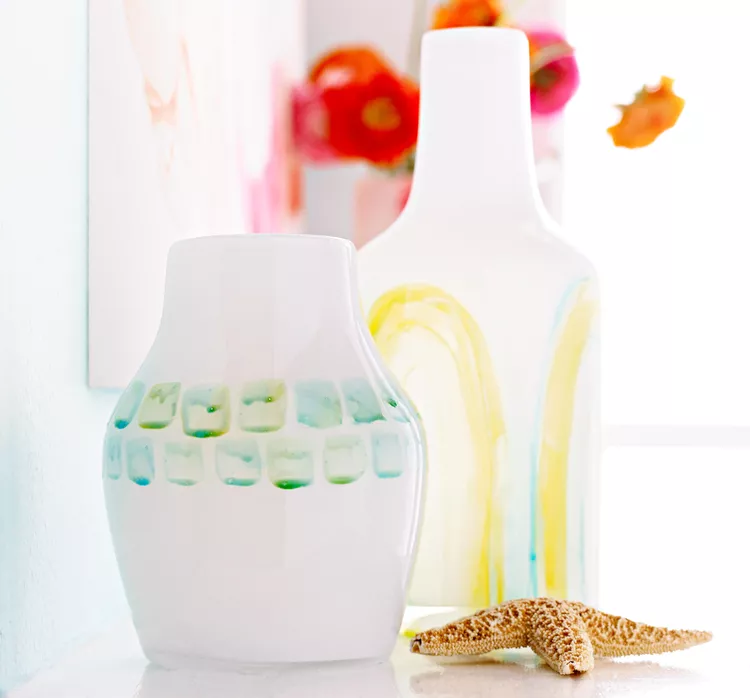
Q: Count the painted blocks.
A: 14